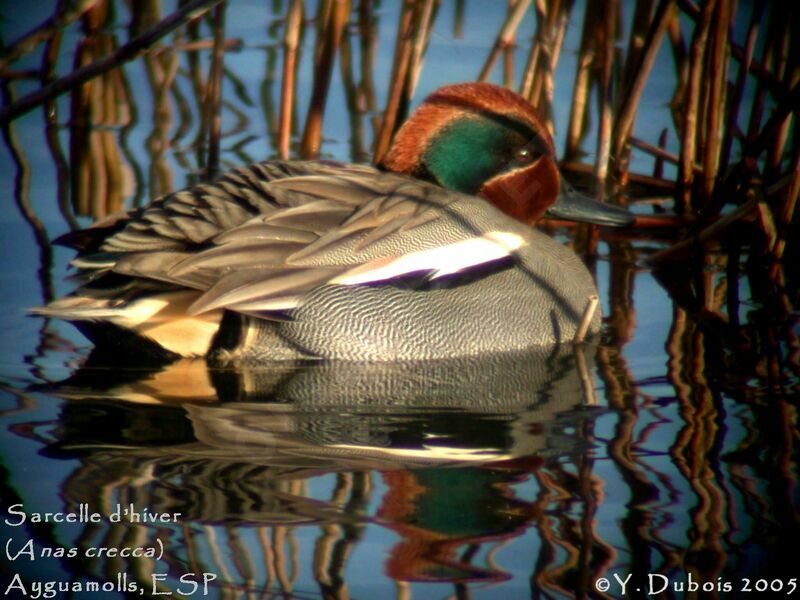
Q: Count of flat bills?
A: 1